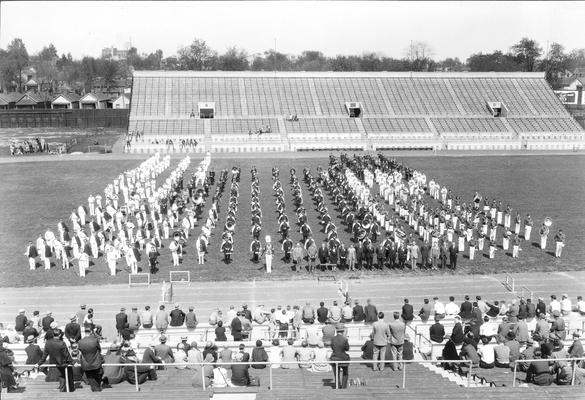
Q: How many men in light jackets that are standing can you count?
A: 2